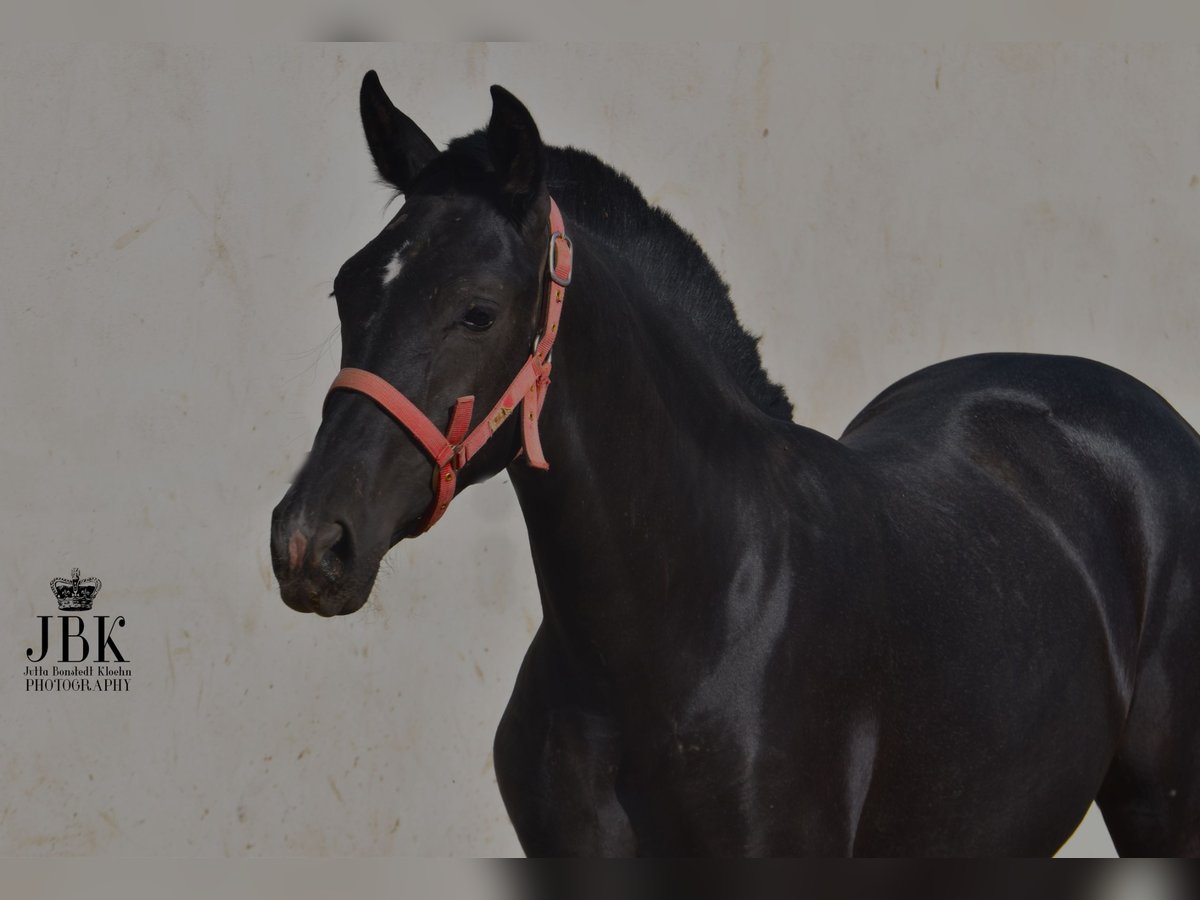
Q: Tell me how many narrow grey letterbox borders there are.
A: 2